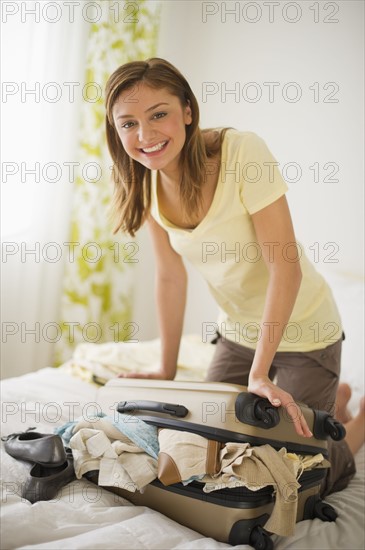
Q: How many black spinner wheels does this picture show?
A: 4